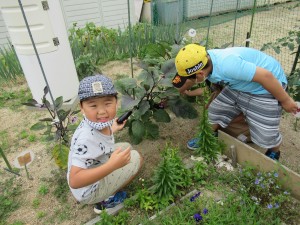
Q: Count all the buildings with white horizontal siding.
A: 1